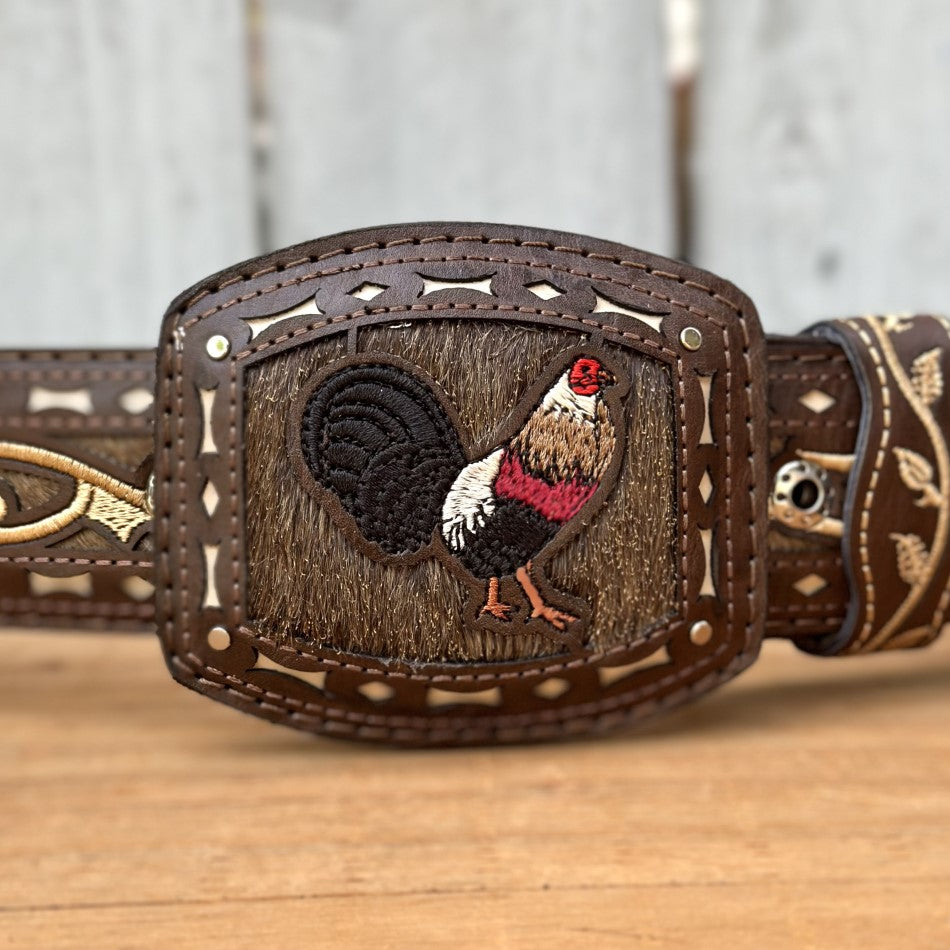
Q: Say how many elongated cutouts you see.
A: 12